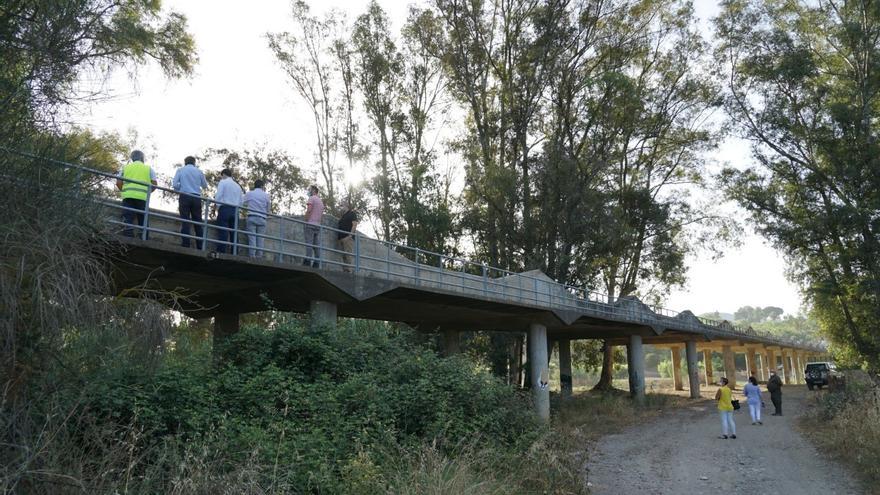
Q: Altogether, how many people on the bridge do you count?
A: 6